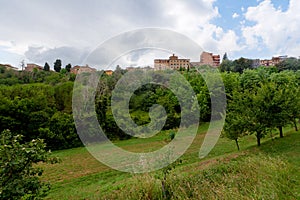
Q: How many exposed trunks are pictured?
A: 4